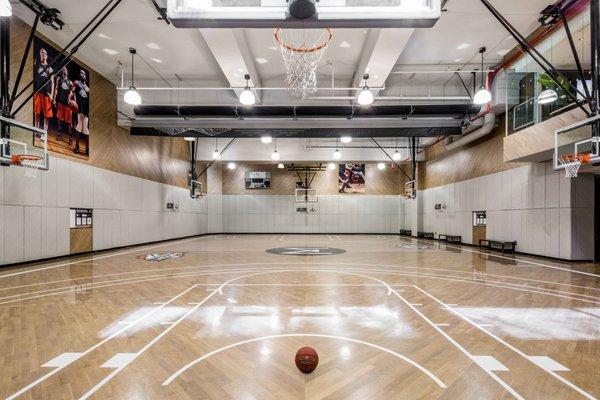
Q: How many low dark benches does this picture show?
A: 4